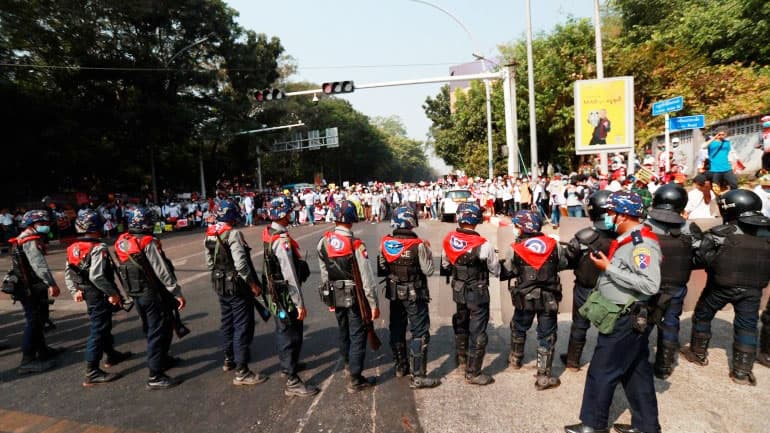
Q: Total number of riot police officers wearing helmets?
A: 13